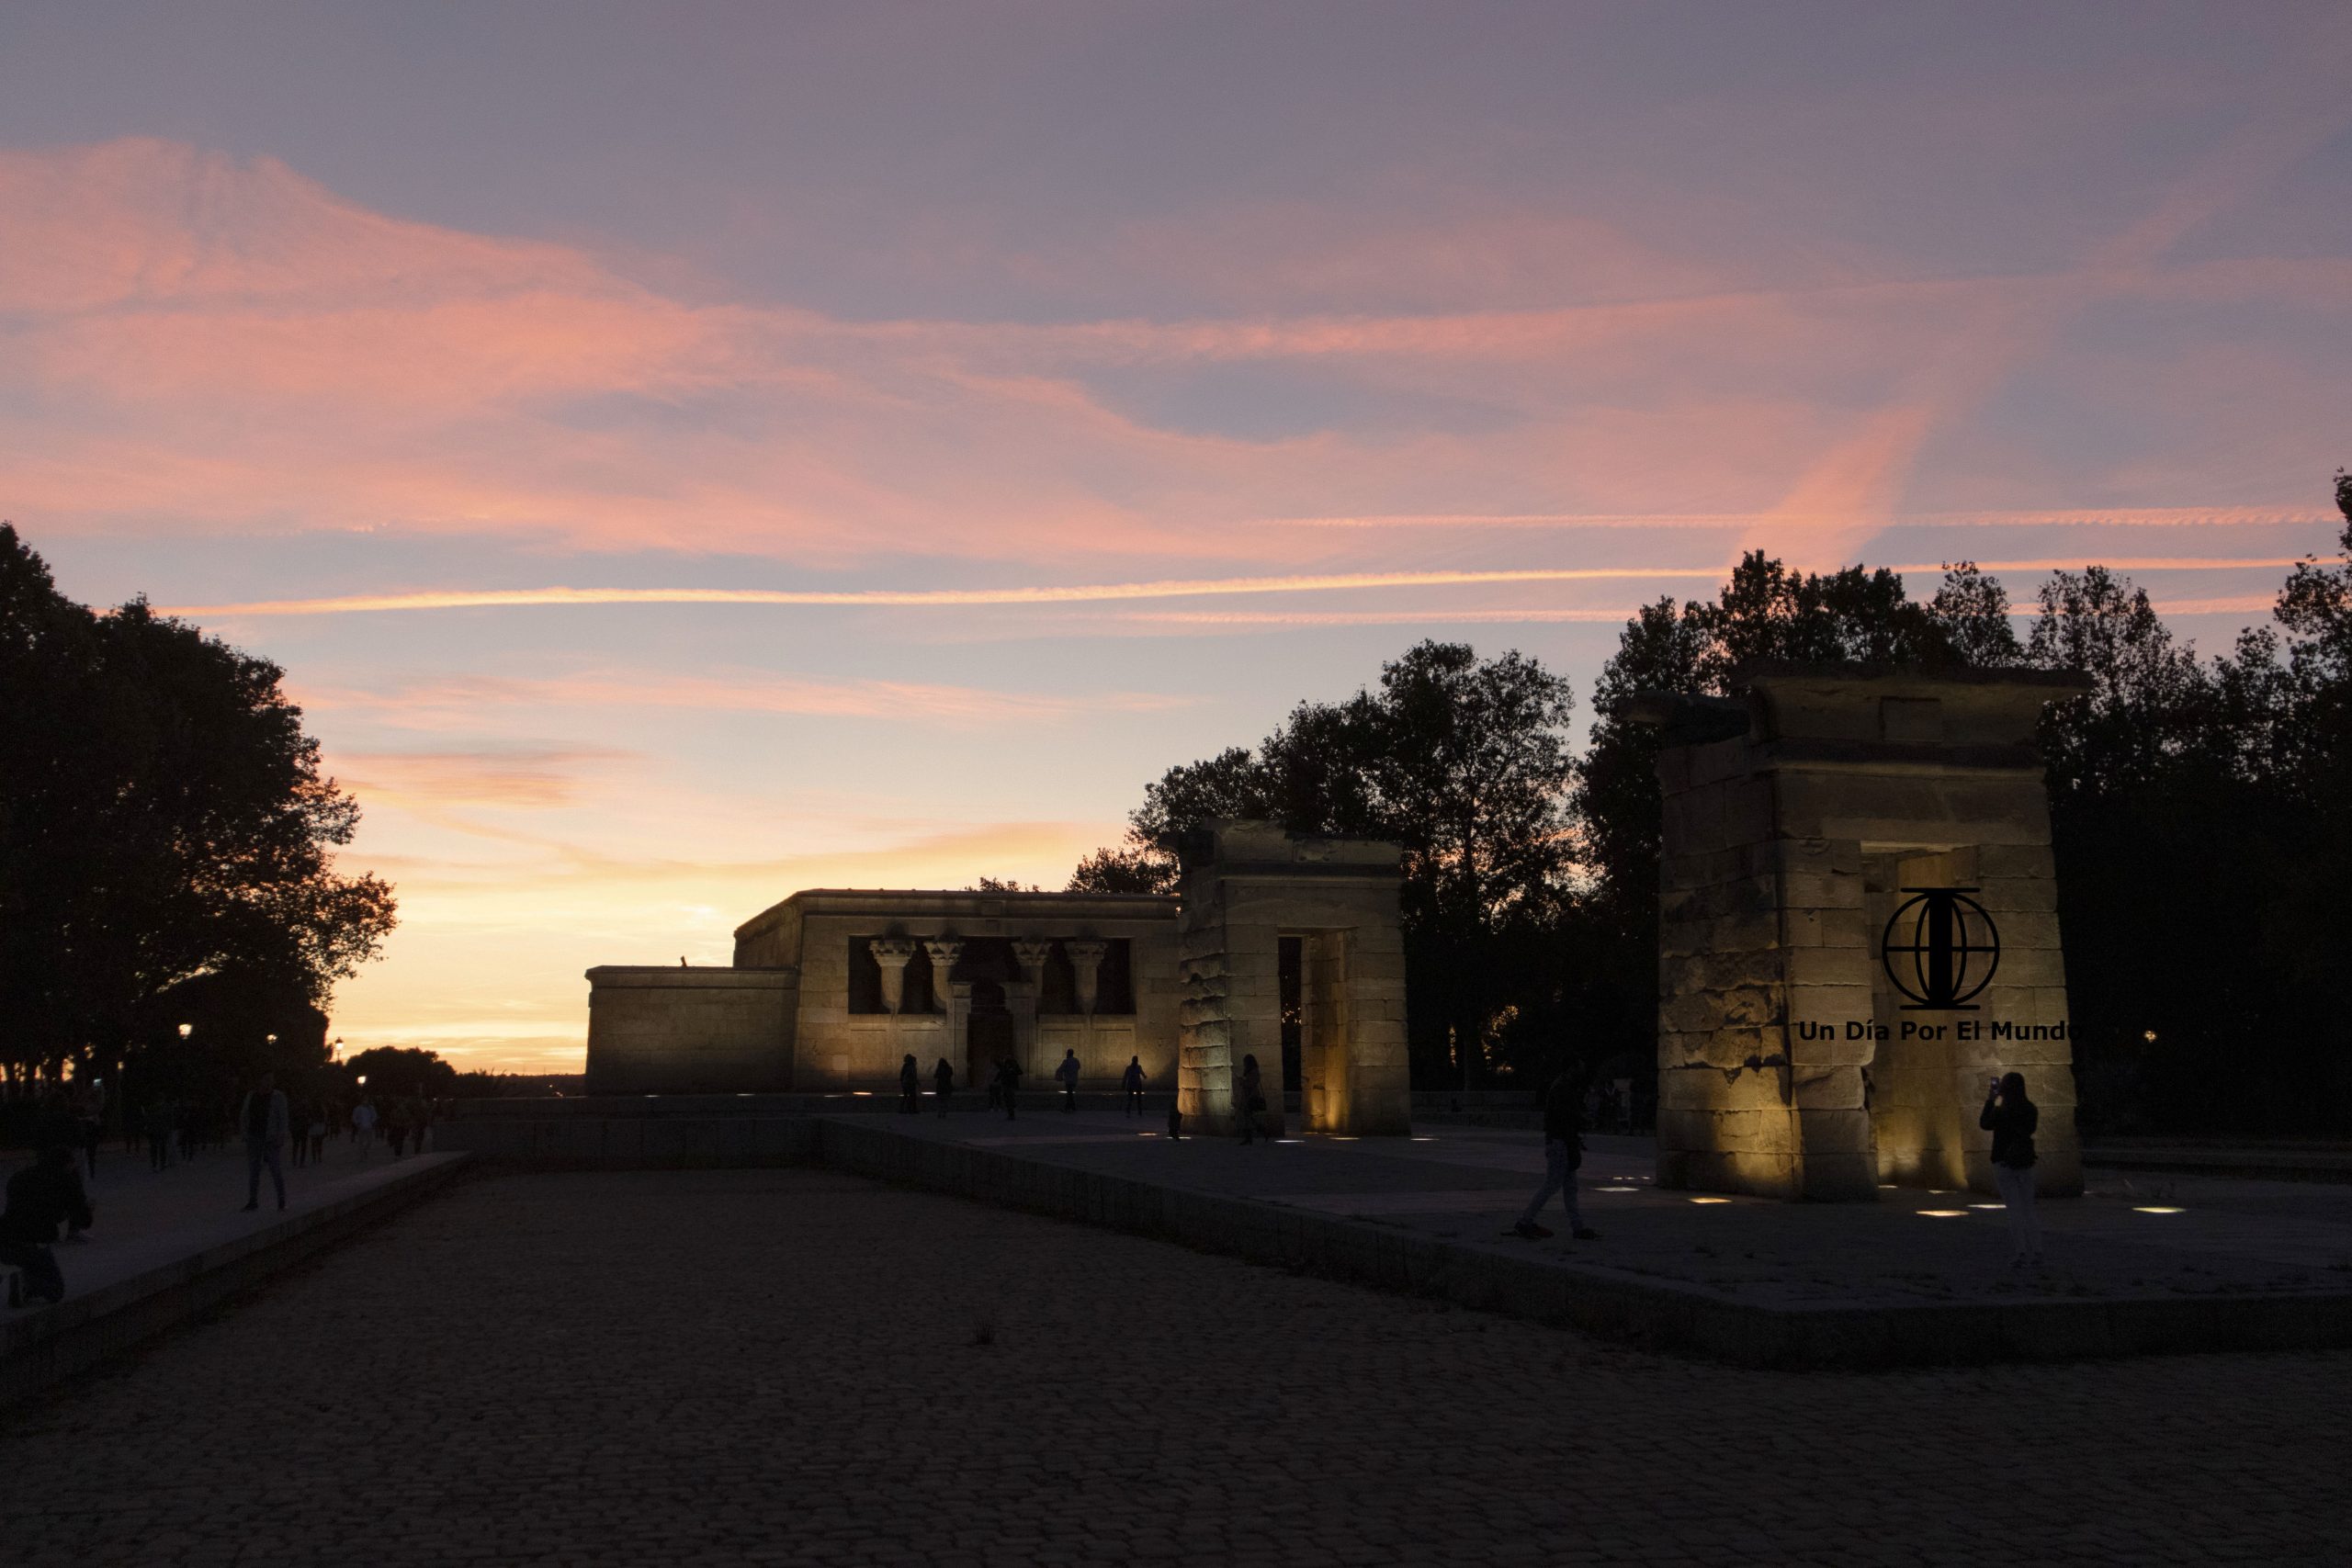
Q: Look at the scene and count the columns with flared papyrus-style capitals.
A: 4